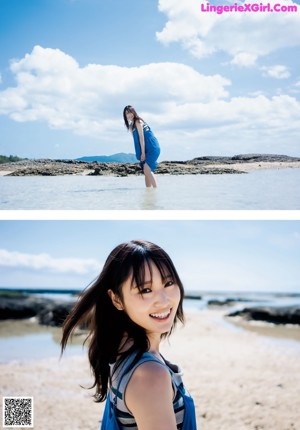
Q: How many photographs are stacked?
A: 2